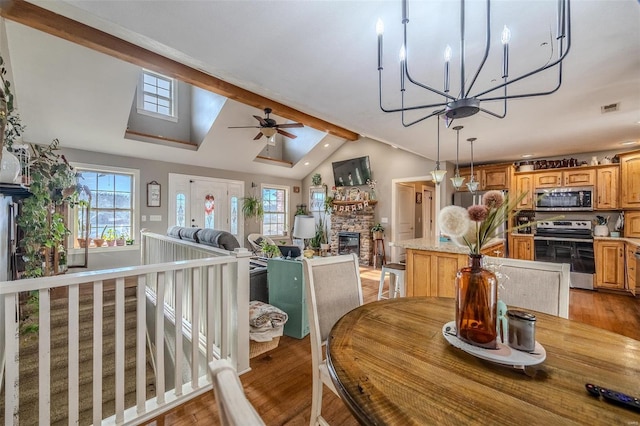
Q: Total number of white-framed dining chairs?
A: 3